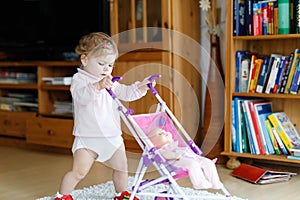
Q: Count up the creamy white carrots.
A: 0